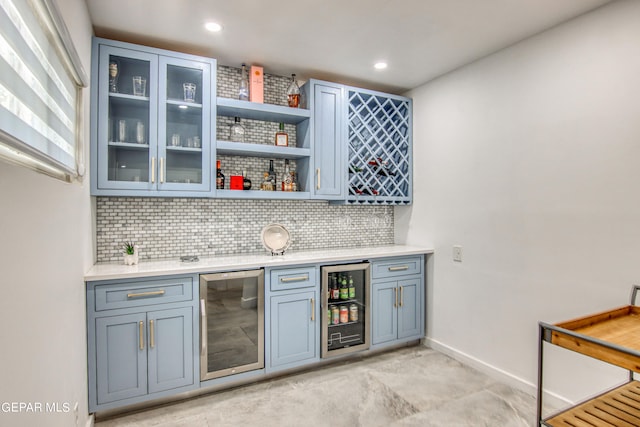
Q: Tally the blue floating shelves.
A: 3